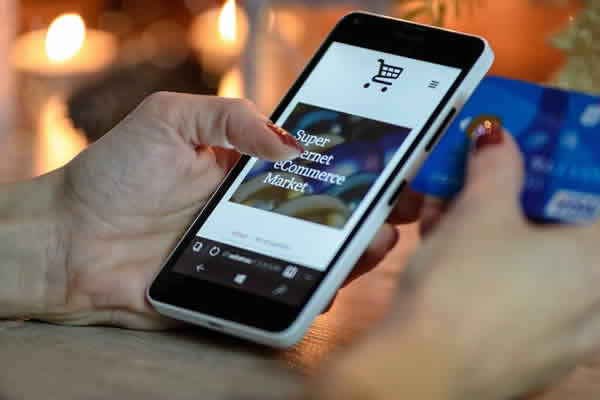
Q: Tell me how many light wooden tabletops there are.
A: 1